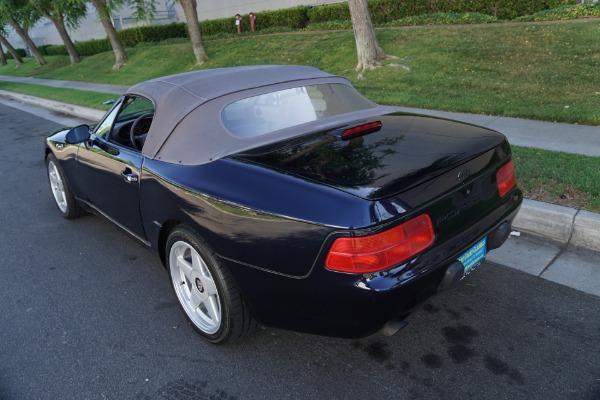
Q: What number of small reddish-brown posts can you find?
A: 2